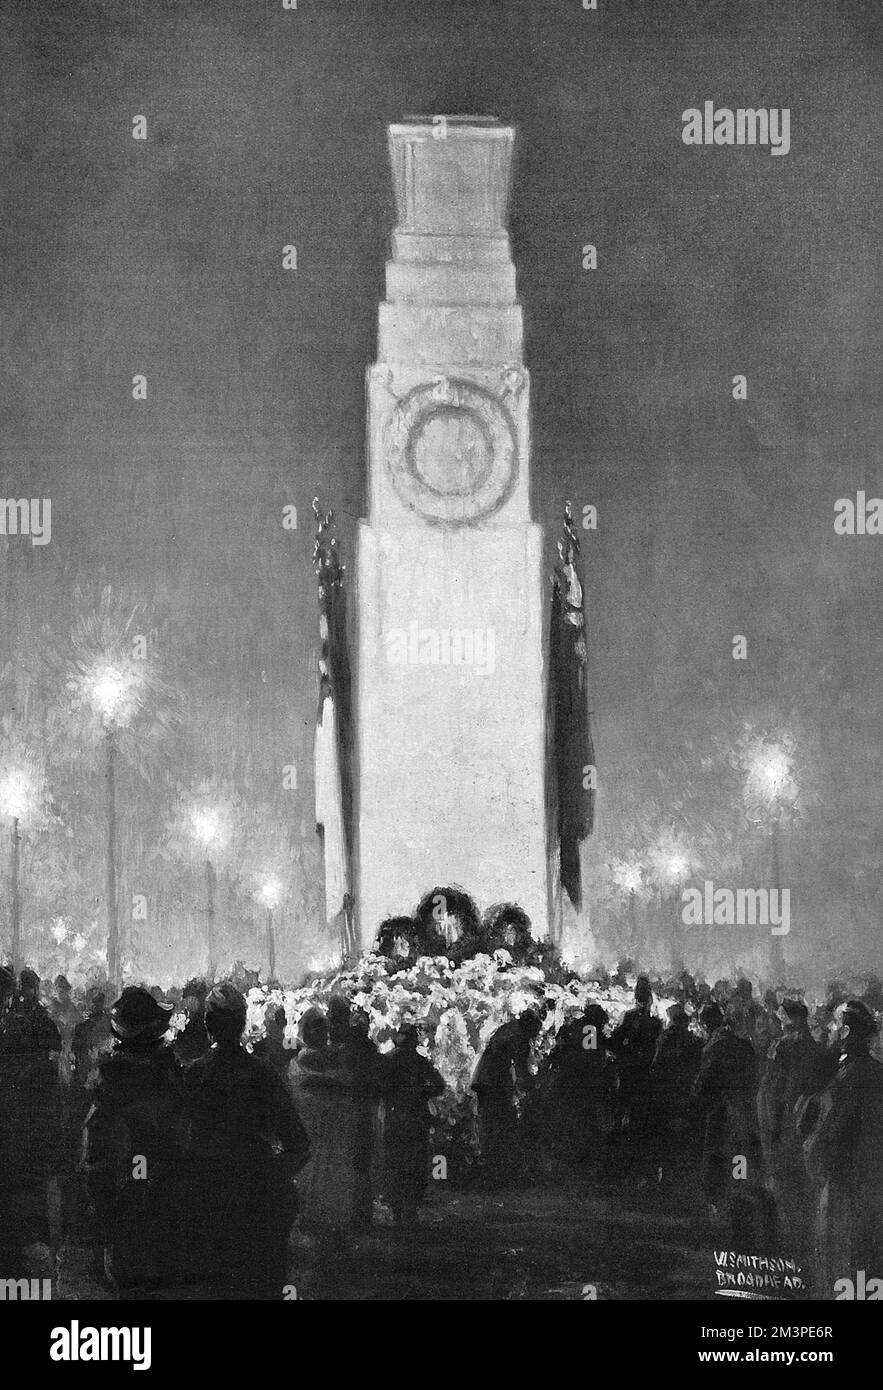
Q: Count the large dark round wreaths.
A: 3